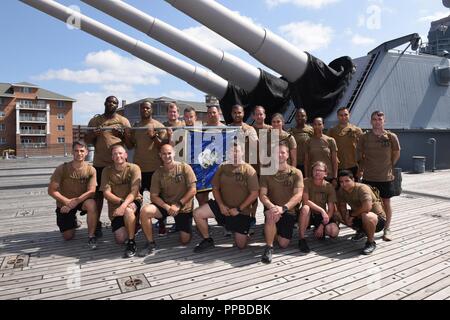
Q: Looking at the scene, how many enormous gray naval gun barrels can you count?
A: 3